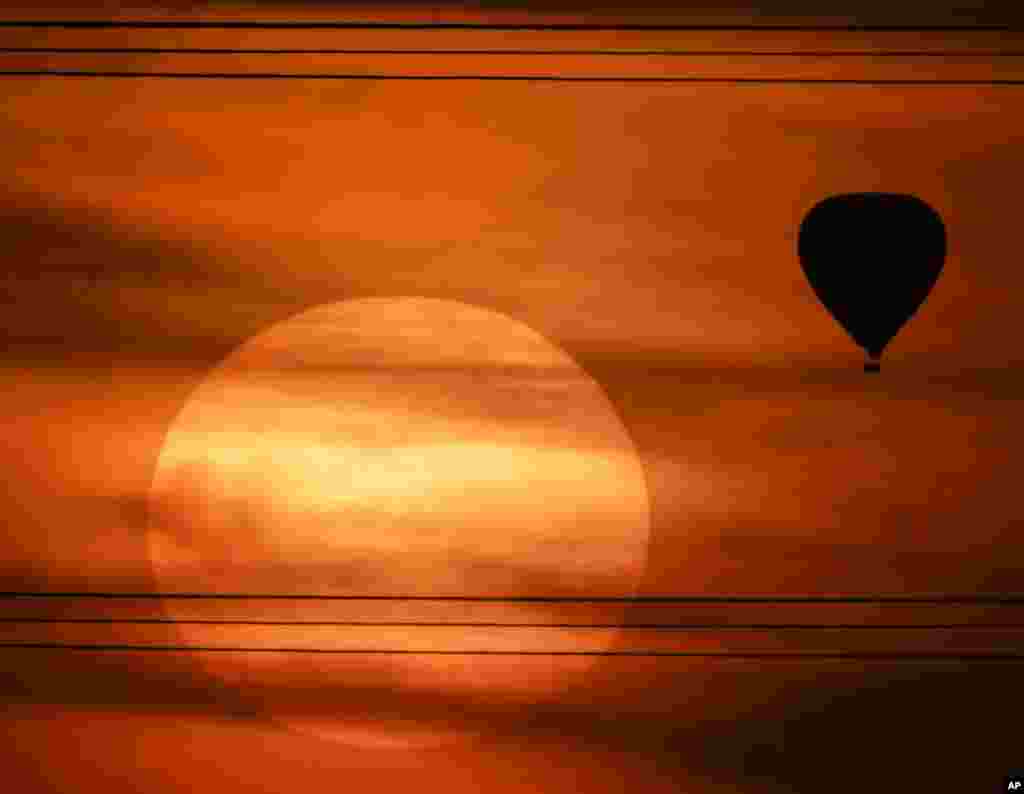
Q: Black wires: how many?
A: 6